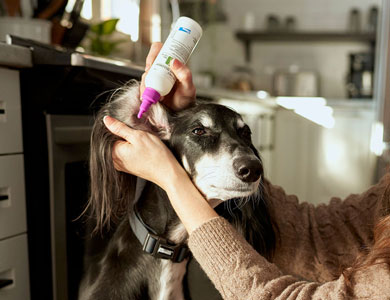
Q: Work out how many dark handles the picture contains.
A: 3